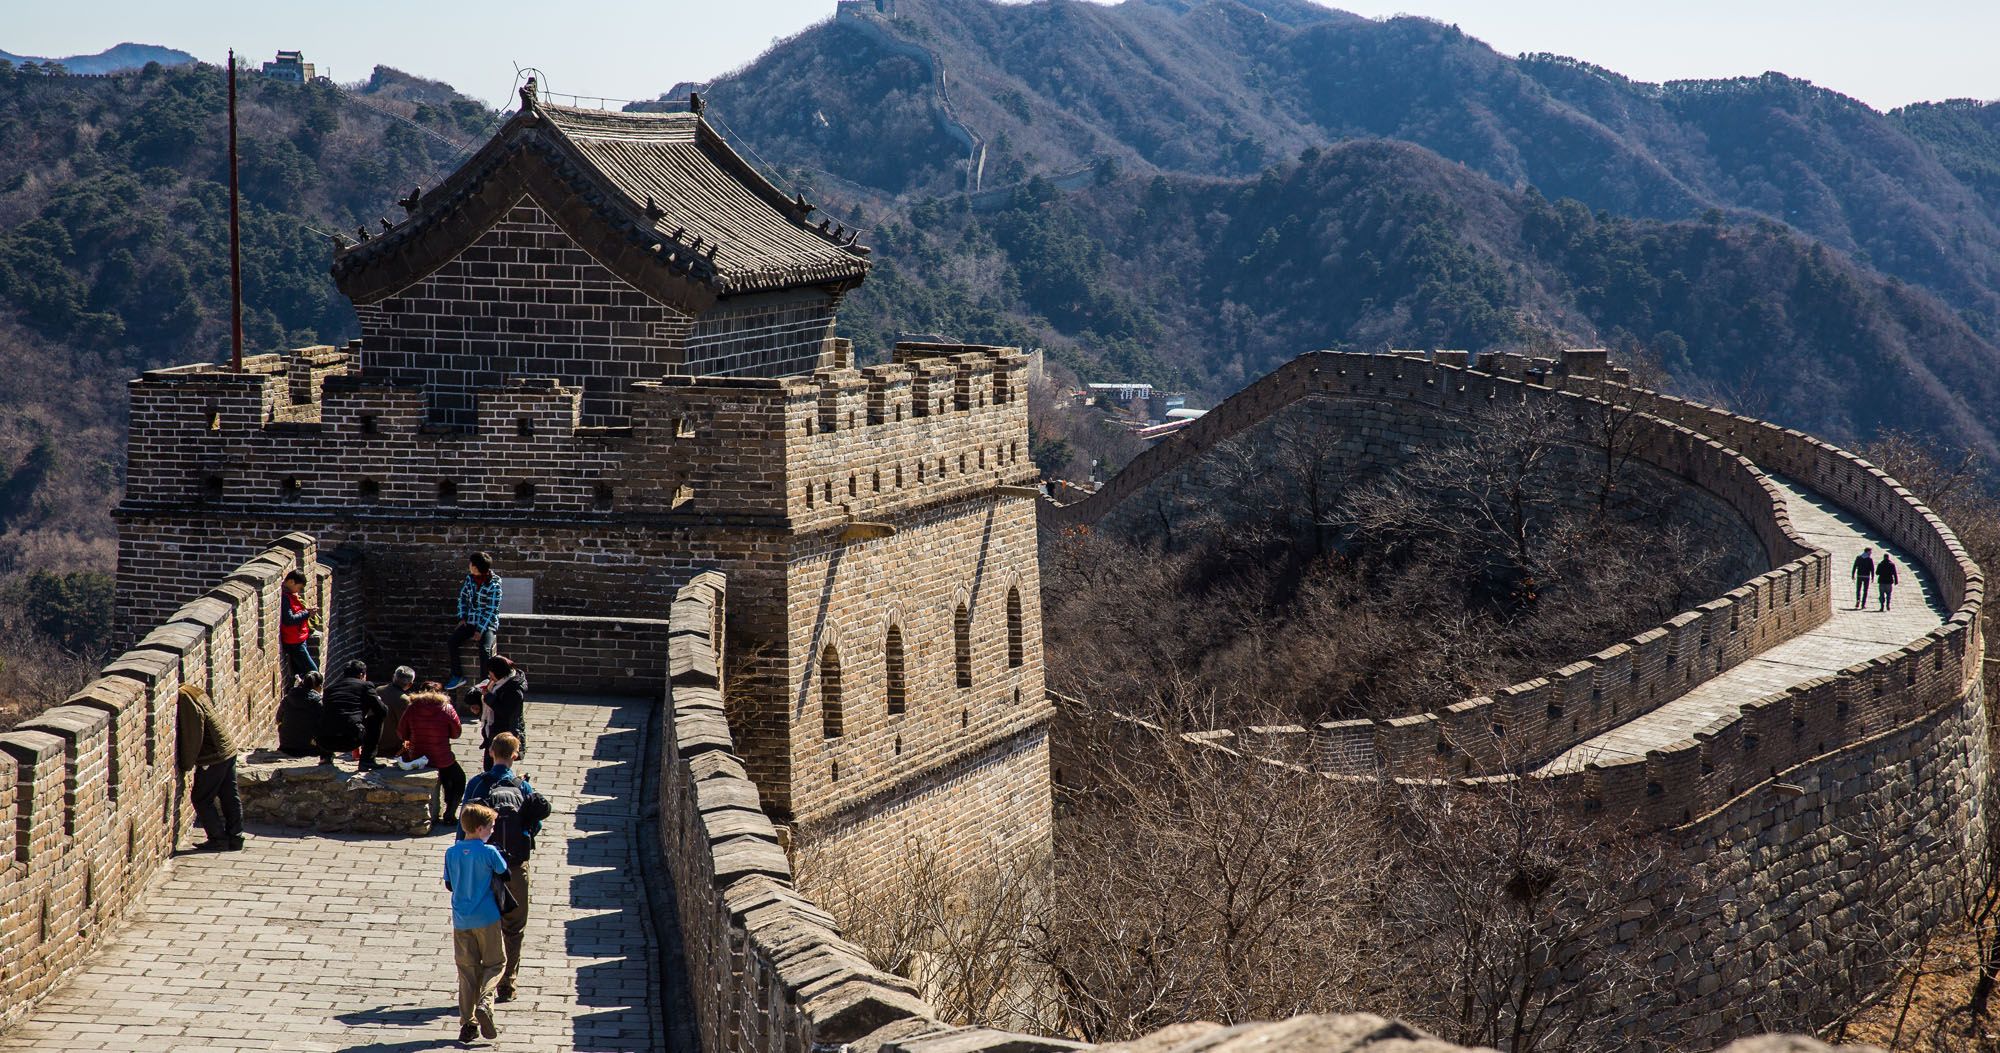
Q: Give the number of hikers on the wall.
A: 12